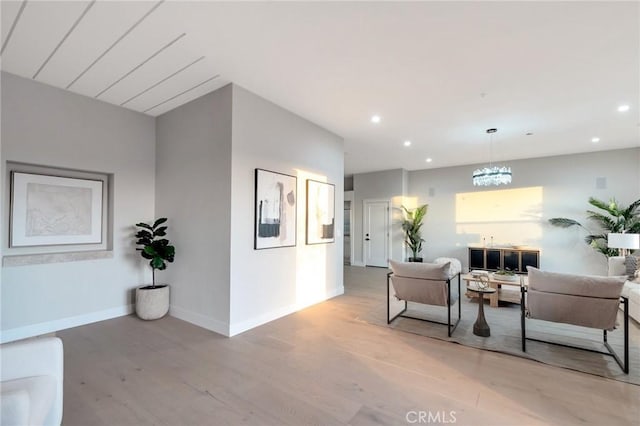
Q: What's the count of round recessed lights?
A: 5